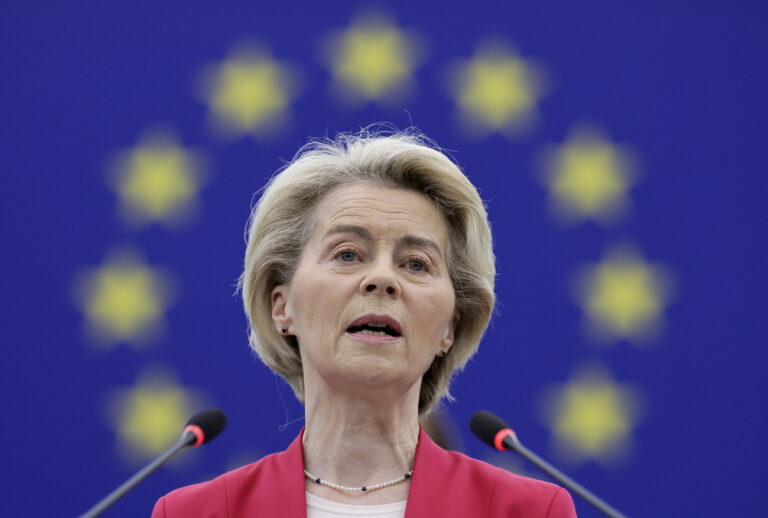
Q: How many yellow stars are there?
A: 9